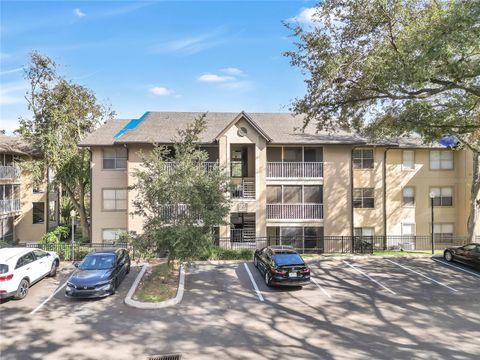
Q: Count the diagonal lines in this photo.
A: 6